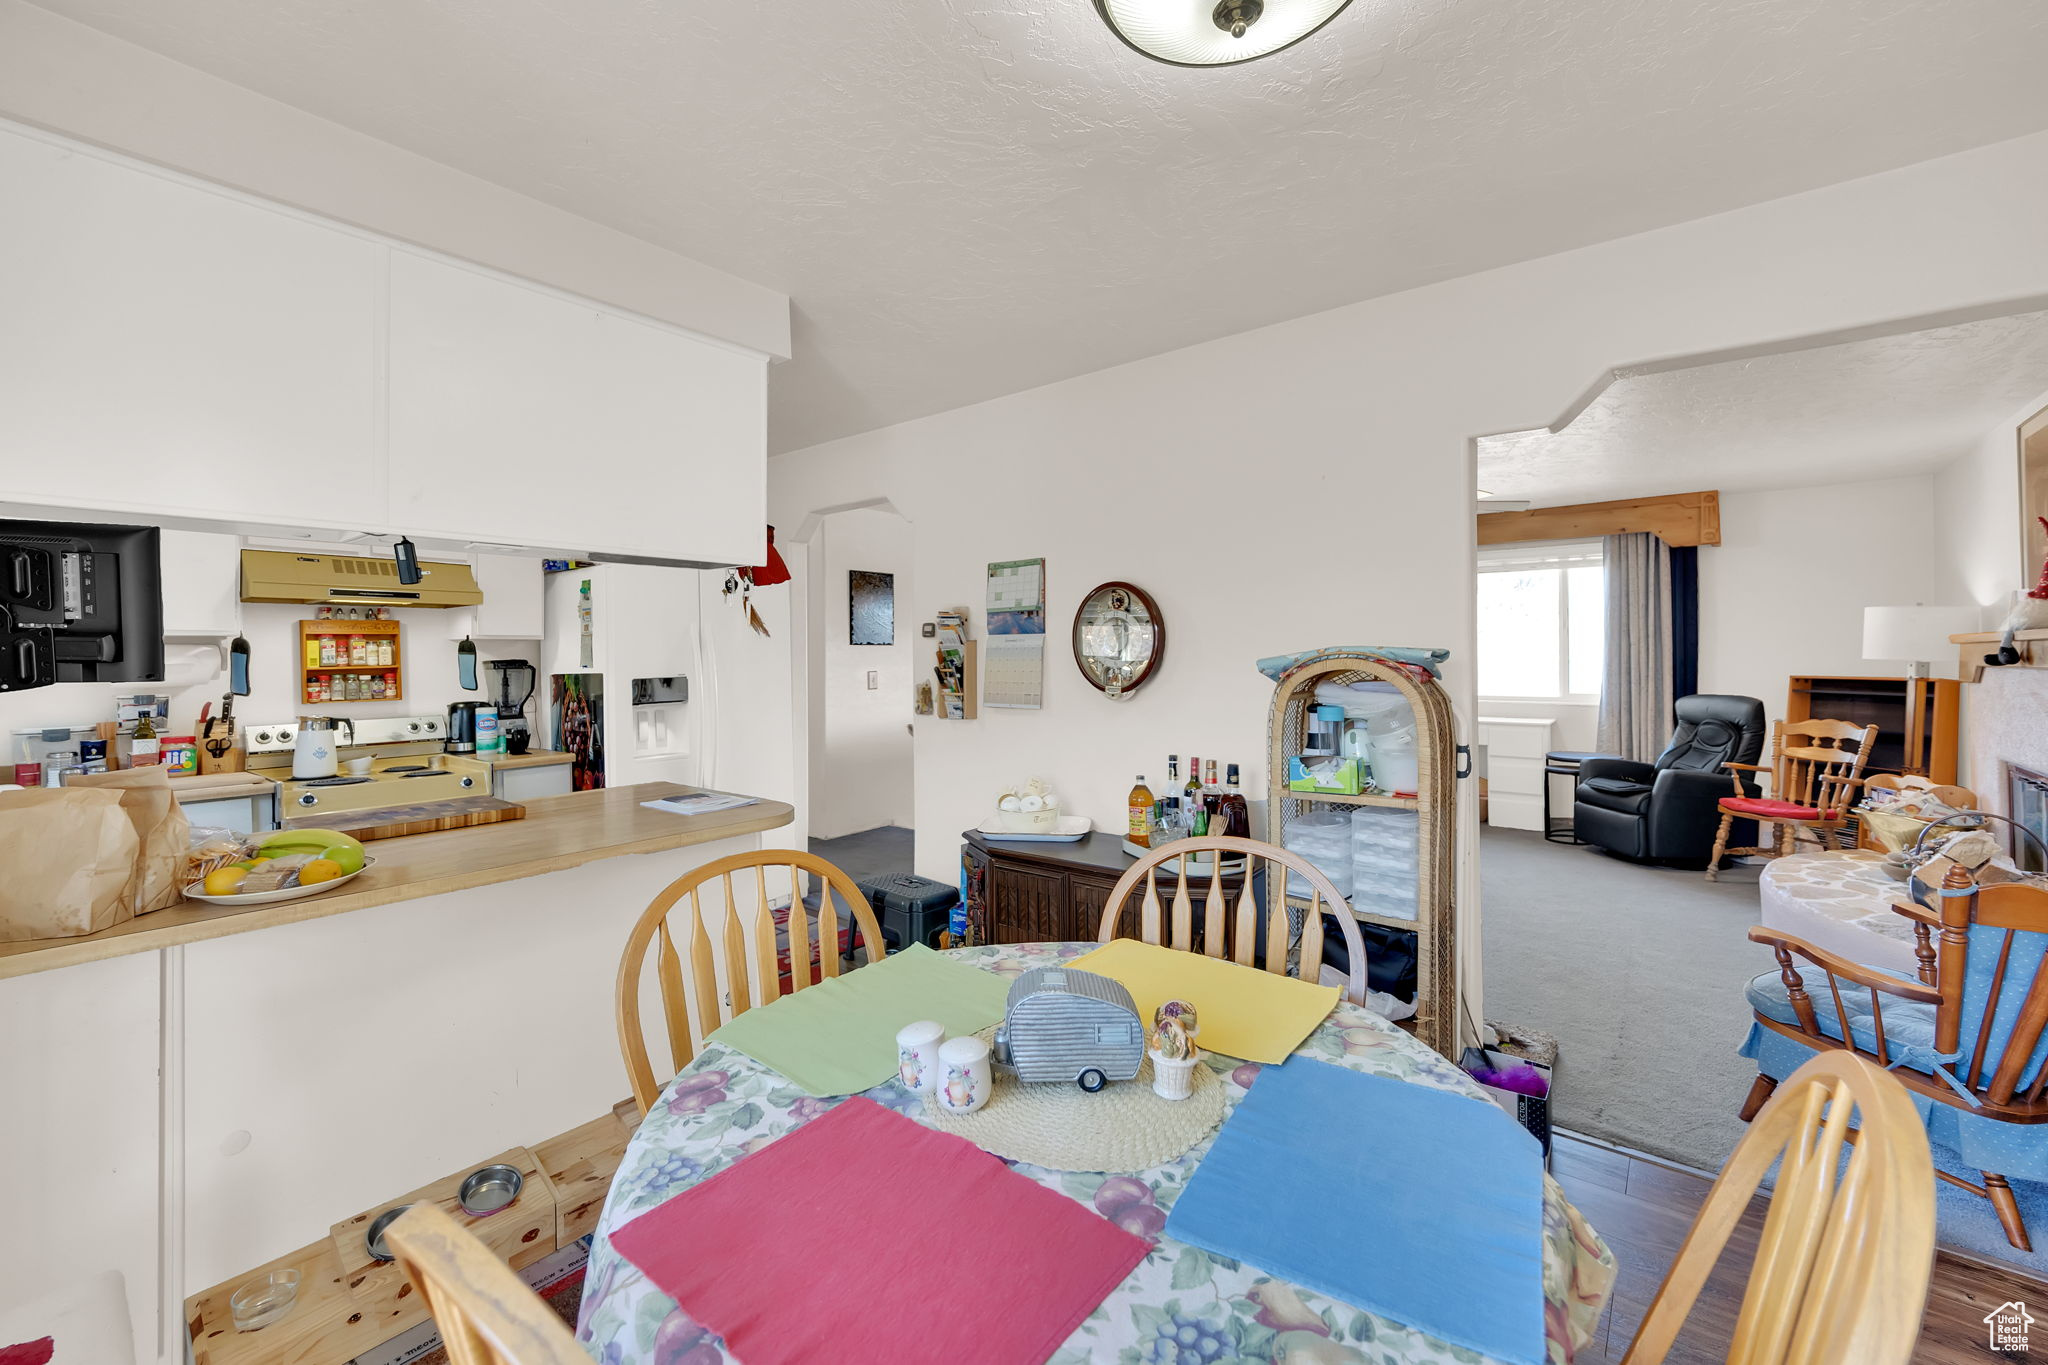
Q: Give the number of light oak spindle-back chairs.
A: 4